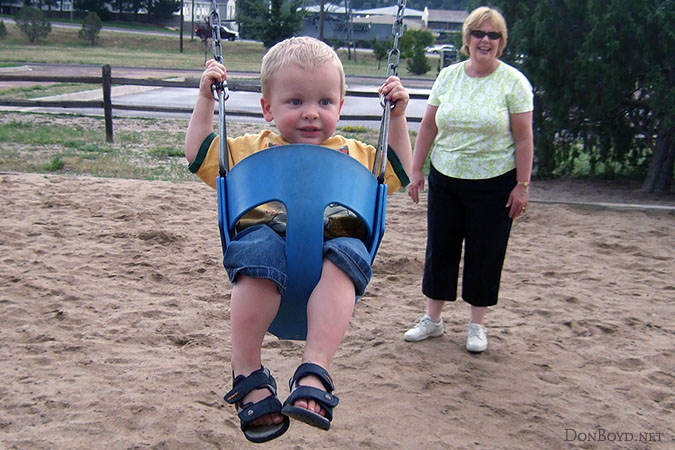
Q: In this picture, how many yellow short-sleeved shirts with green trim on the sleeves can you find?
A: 1